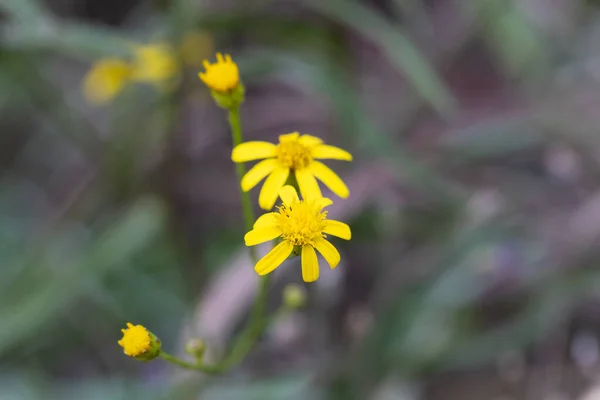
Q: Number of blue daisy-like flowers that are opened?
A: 0